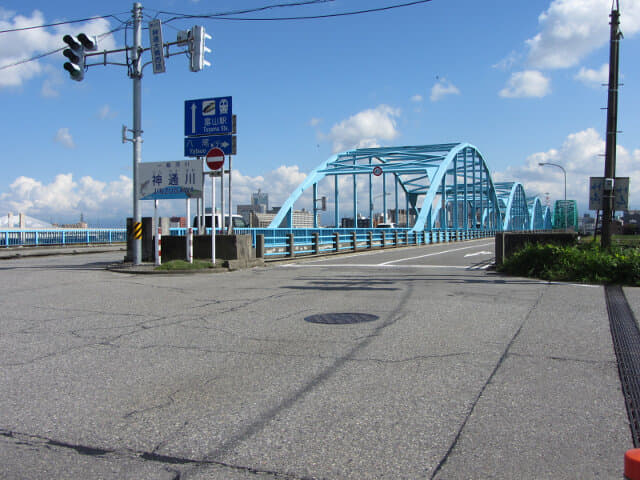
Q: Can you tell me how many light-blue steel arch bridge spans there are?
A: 4